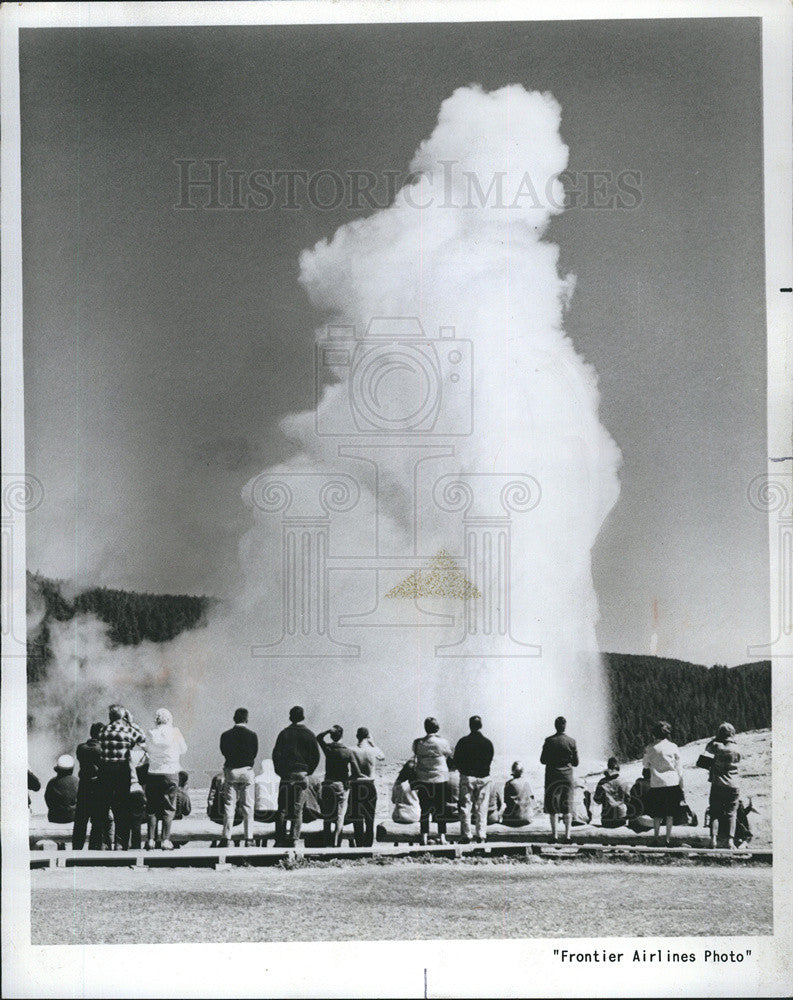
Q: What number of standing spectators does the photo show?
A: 12